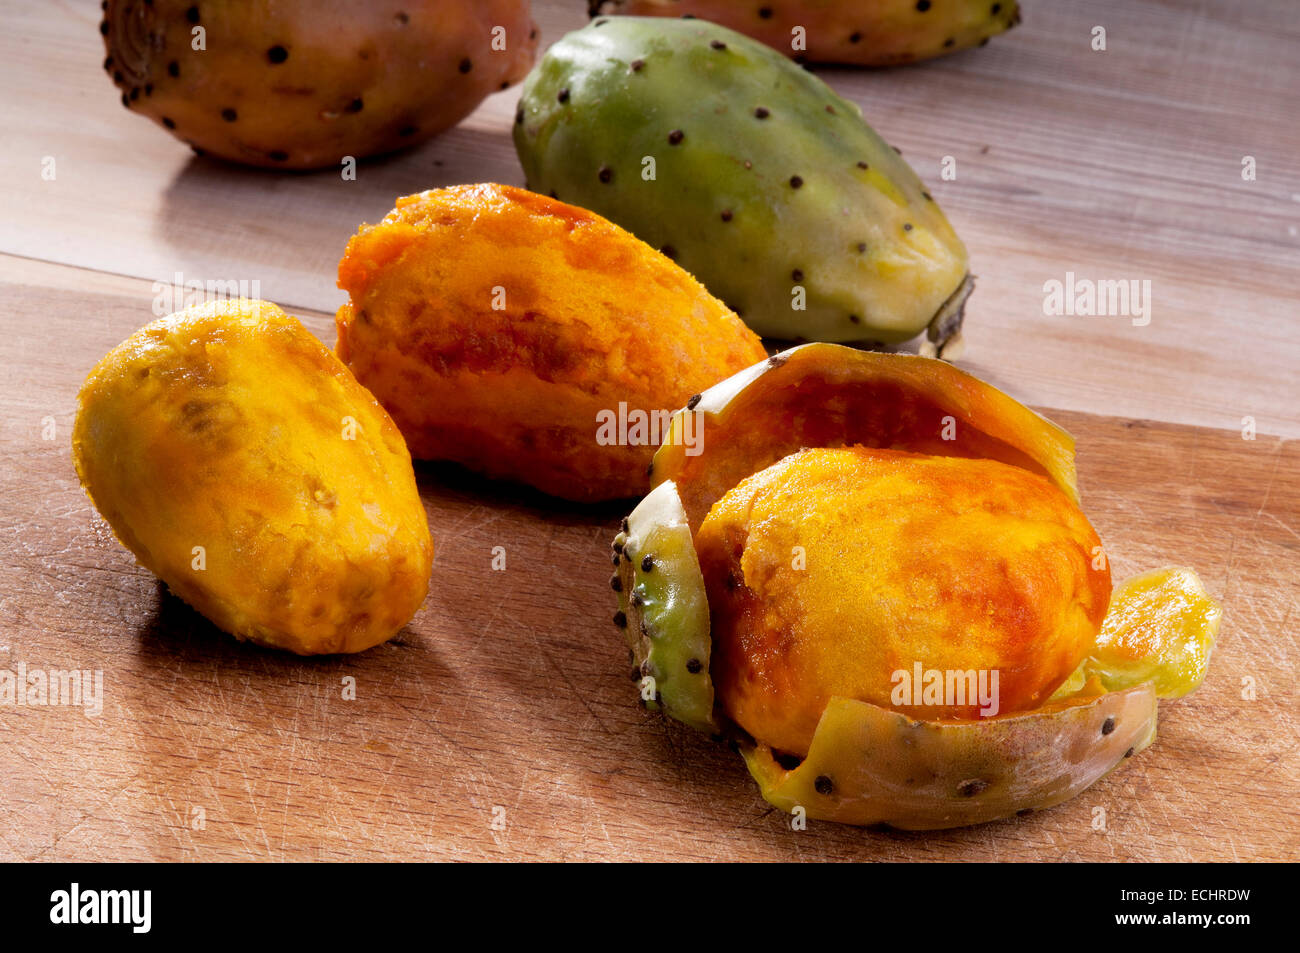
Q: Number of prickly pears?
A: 6